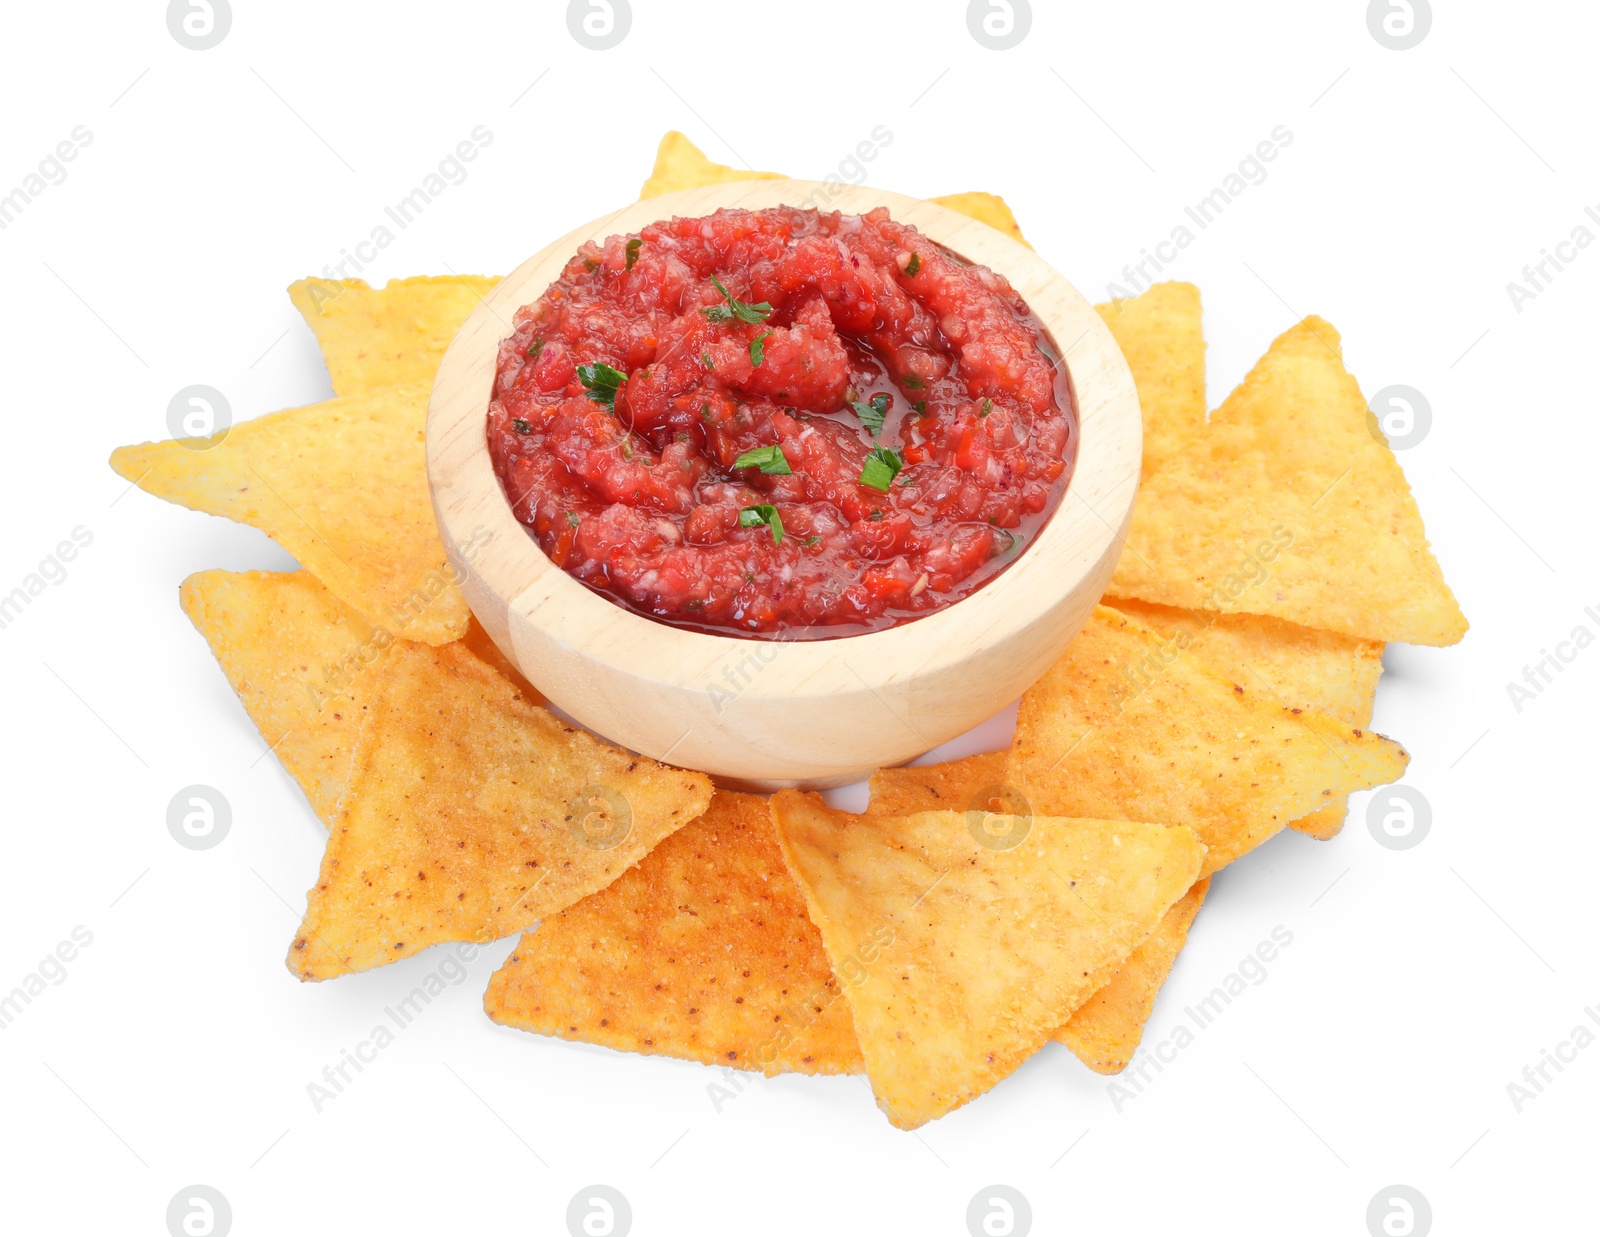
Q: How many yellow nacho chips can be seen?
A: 13